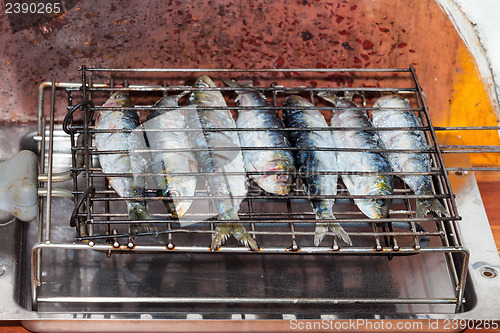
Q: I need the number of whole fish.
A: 7